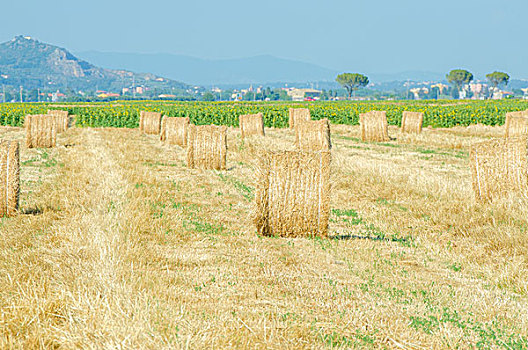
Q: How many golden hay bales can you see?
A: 14